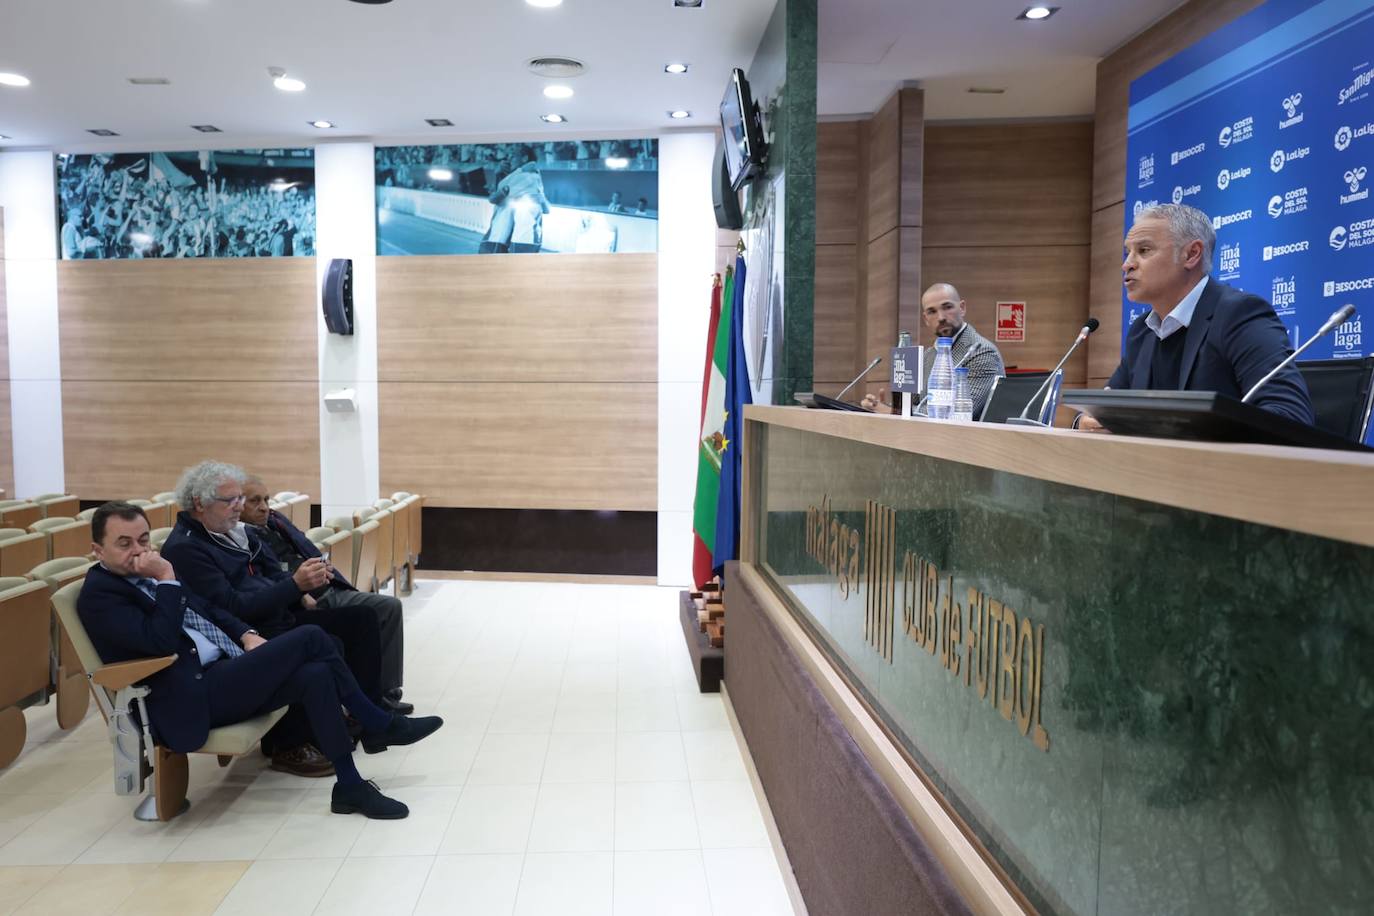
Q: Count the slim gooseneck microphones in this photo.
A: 4